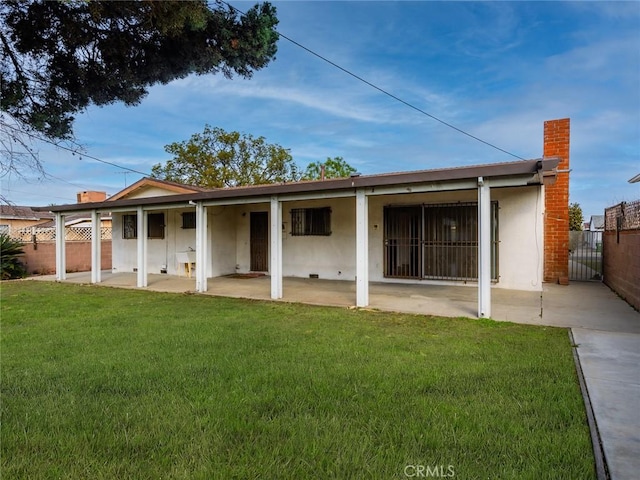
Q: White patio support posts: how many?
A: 7